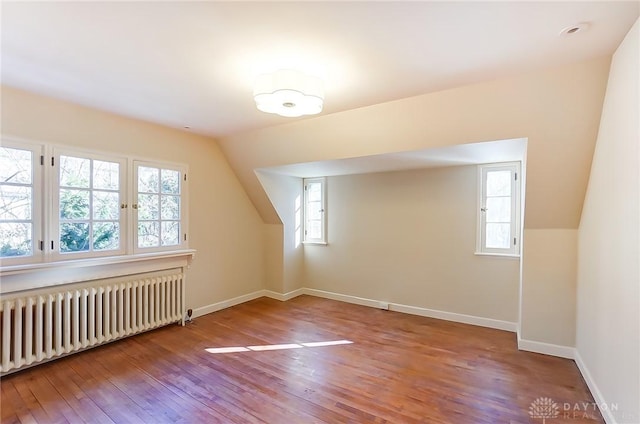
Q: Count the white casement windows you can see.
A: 5